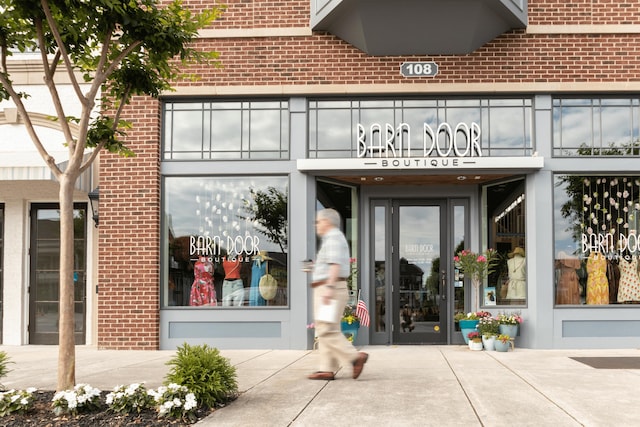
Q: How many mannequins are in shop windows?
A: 7